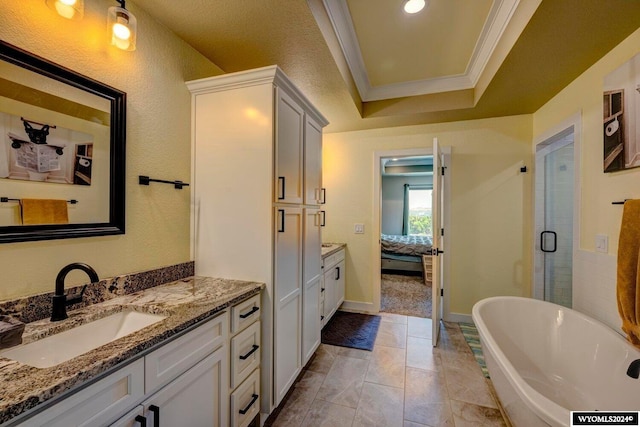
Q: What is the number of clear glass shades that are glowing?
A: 2